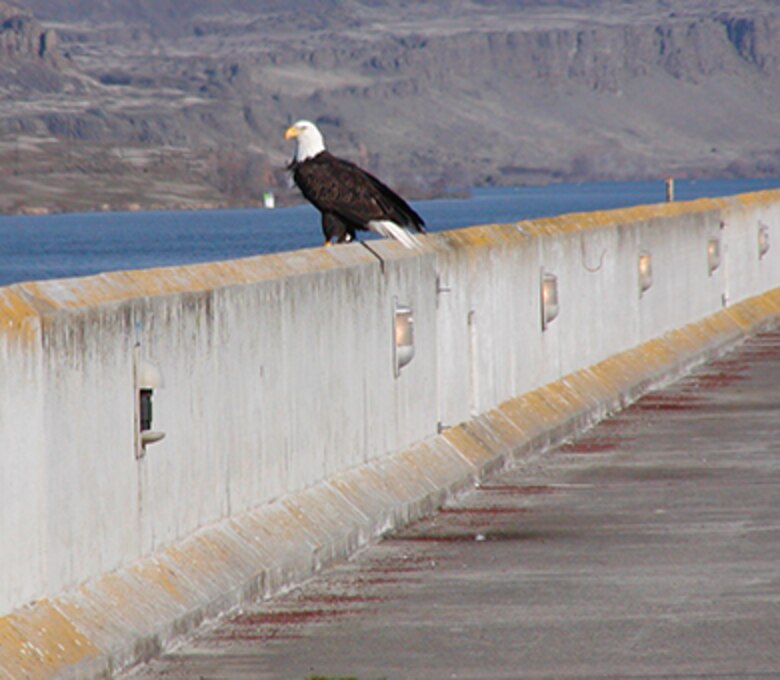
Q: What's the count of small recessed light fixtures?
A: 6